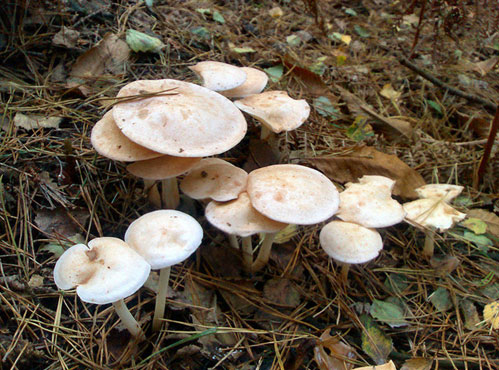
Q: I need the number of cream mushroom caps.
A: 15